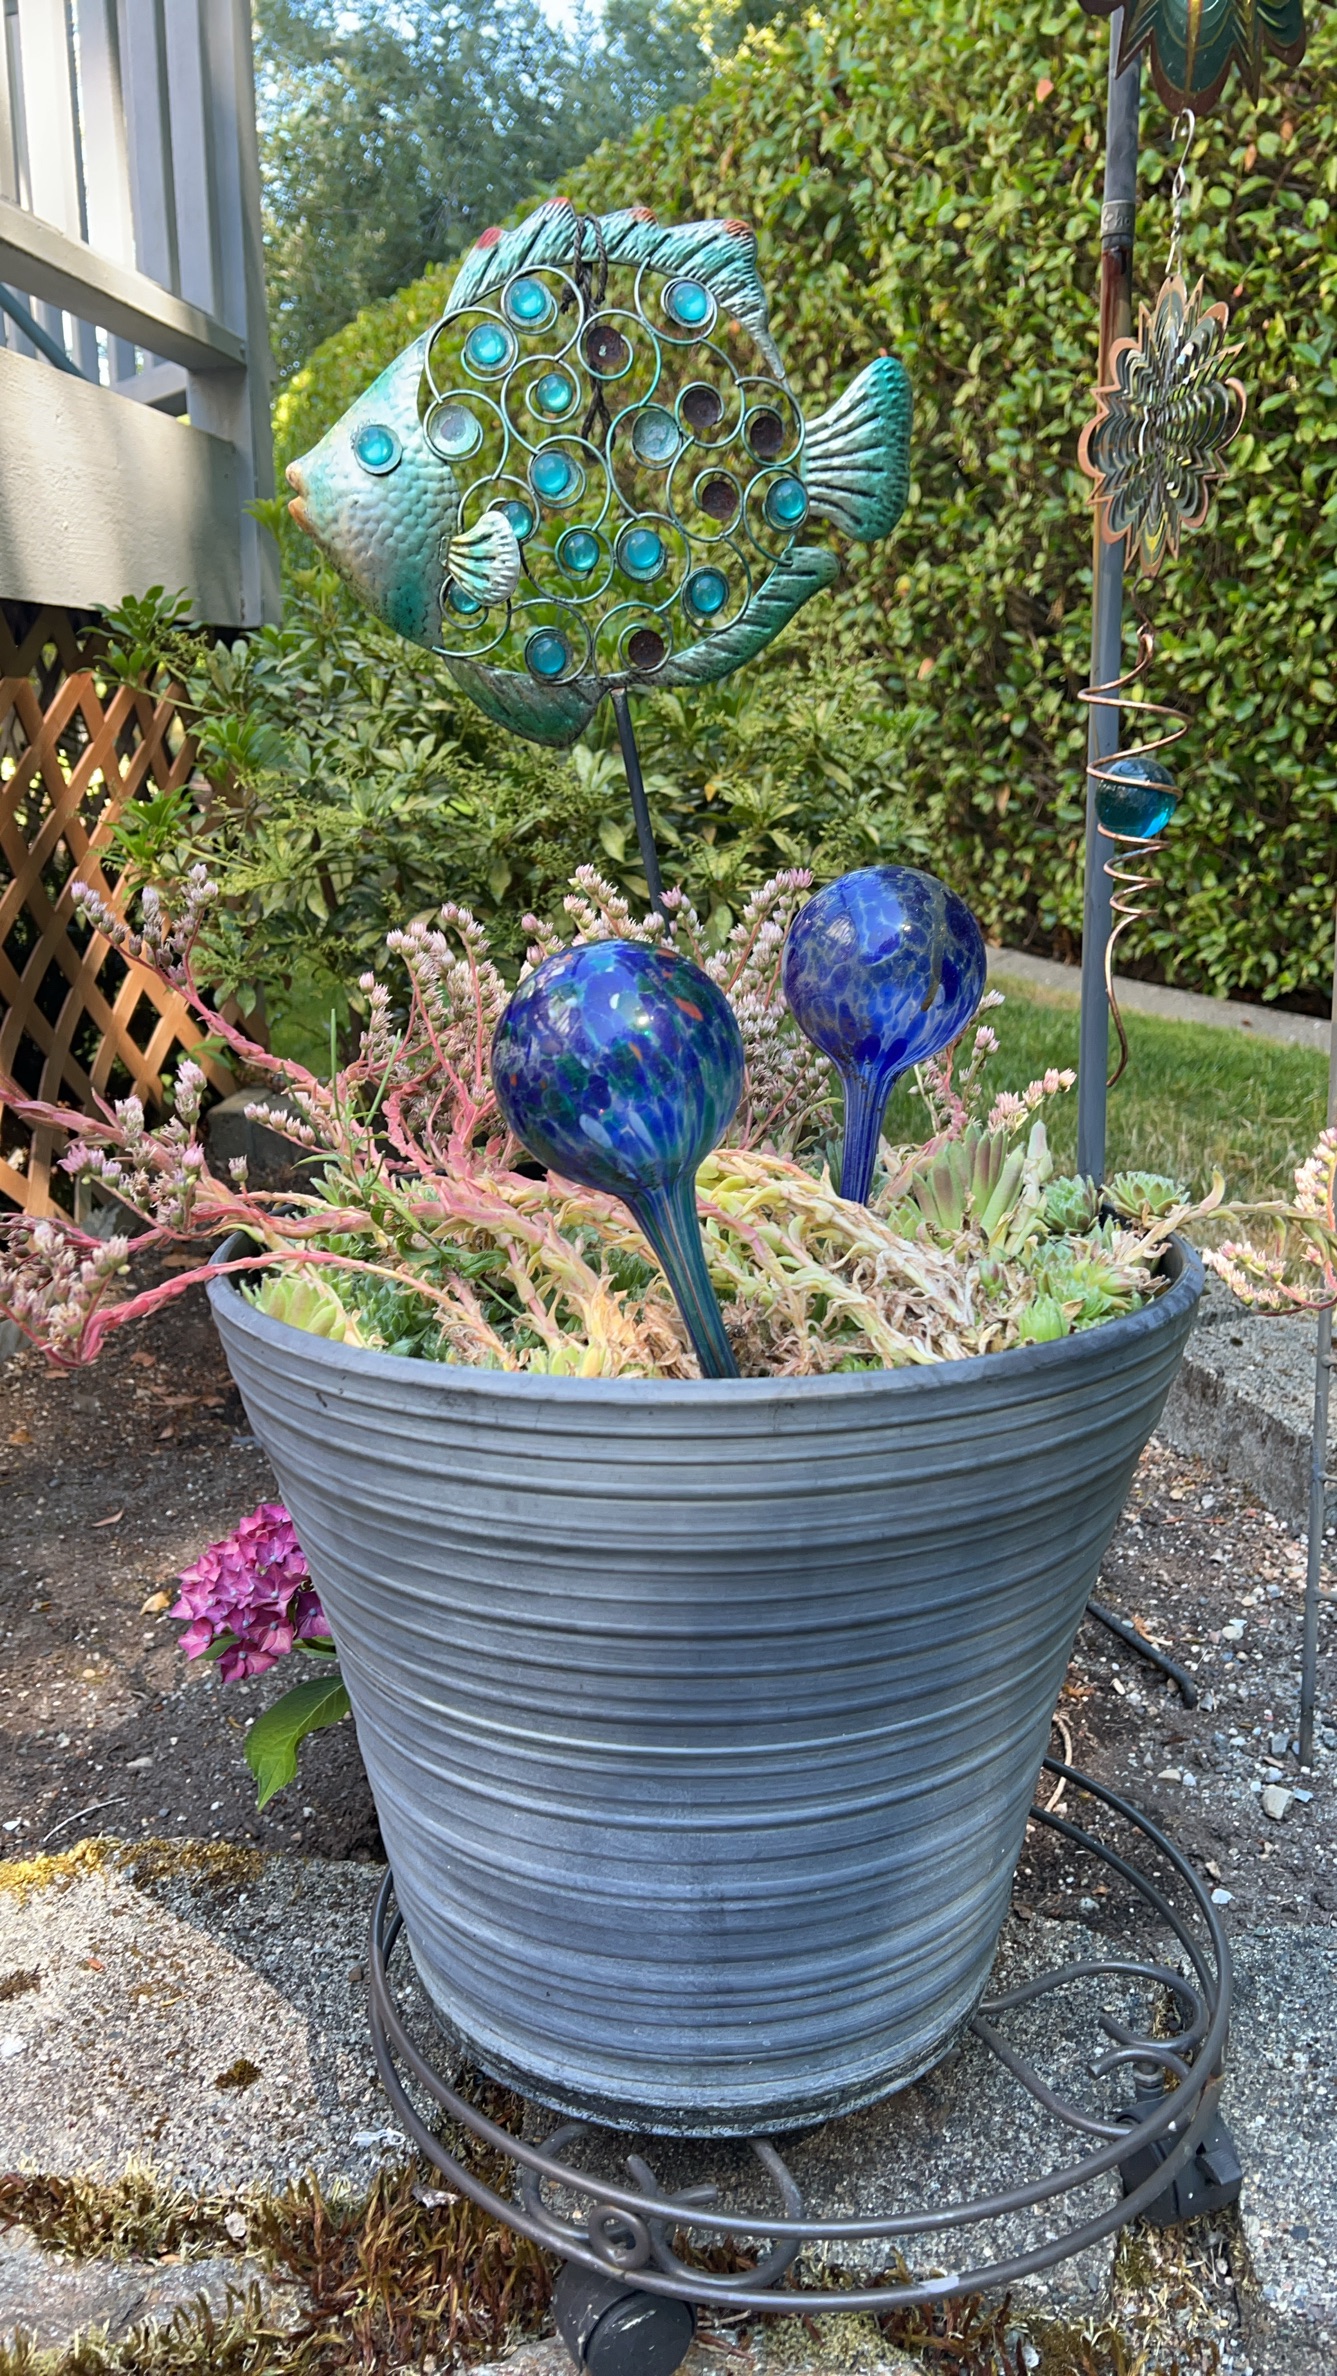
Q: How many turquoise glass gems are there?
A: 13